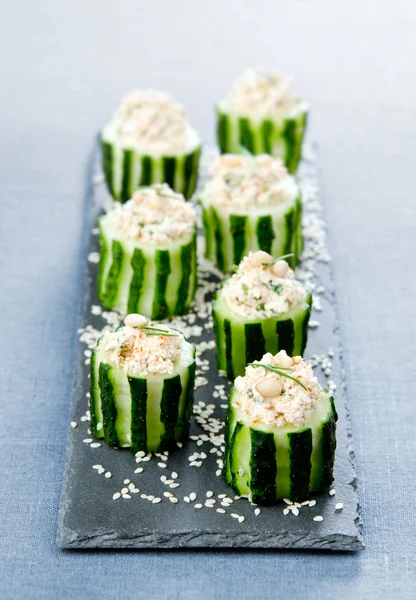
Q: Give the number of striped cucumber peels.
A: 7